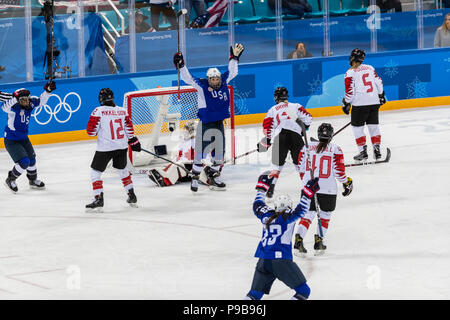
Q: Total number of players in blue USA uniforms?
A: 3